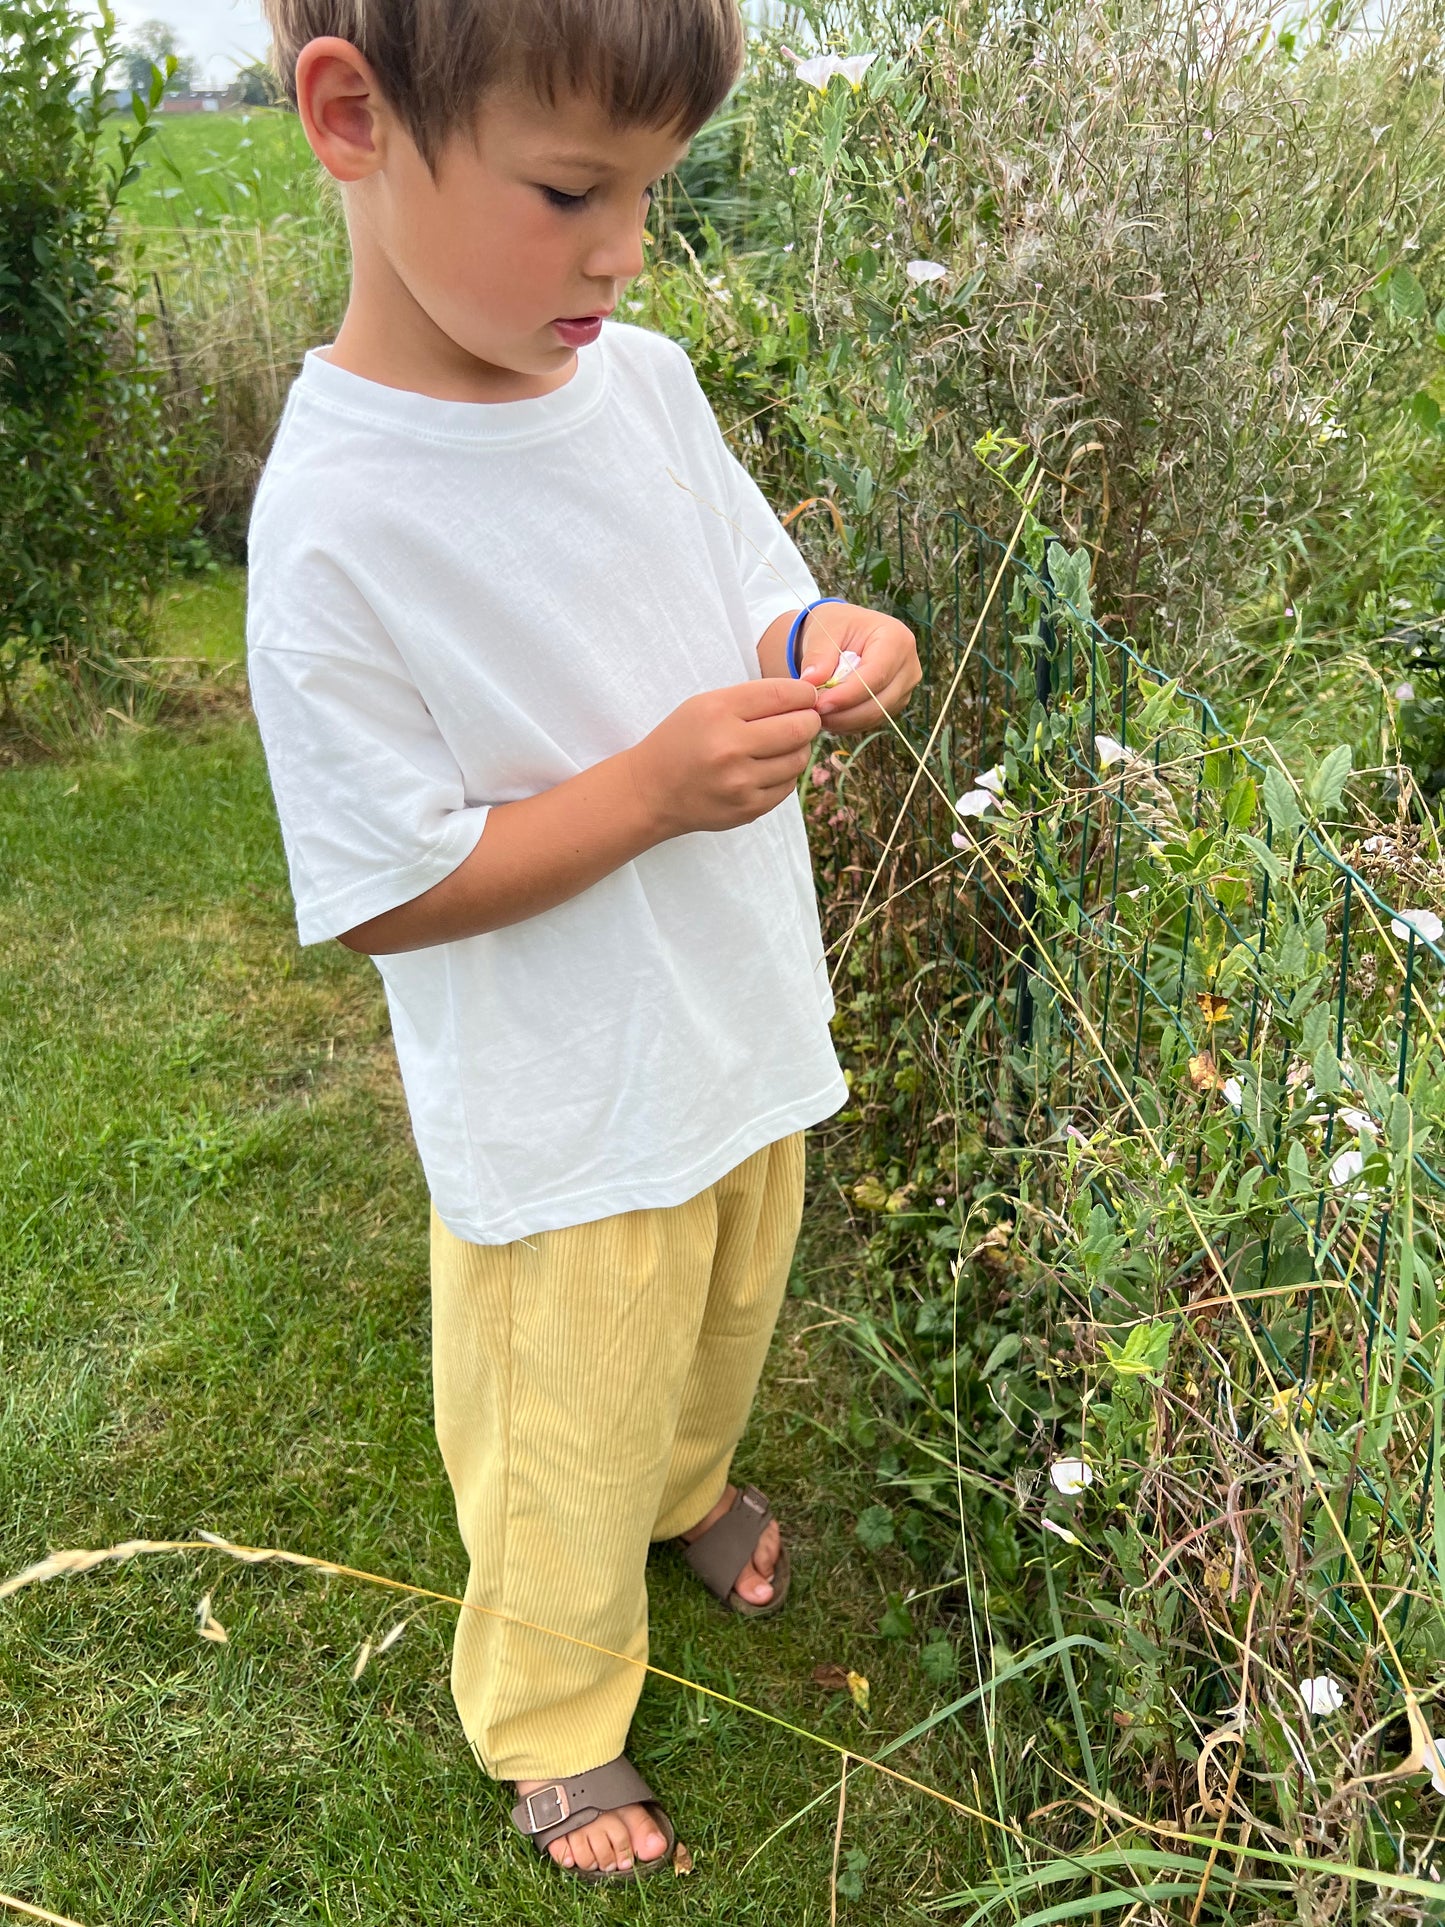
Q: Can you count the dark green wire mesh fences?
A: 1